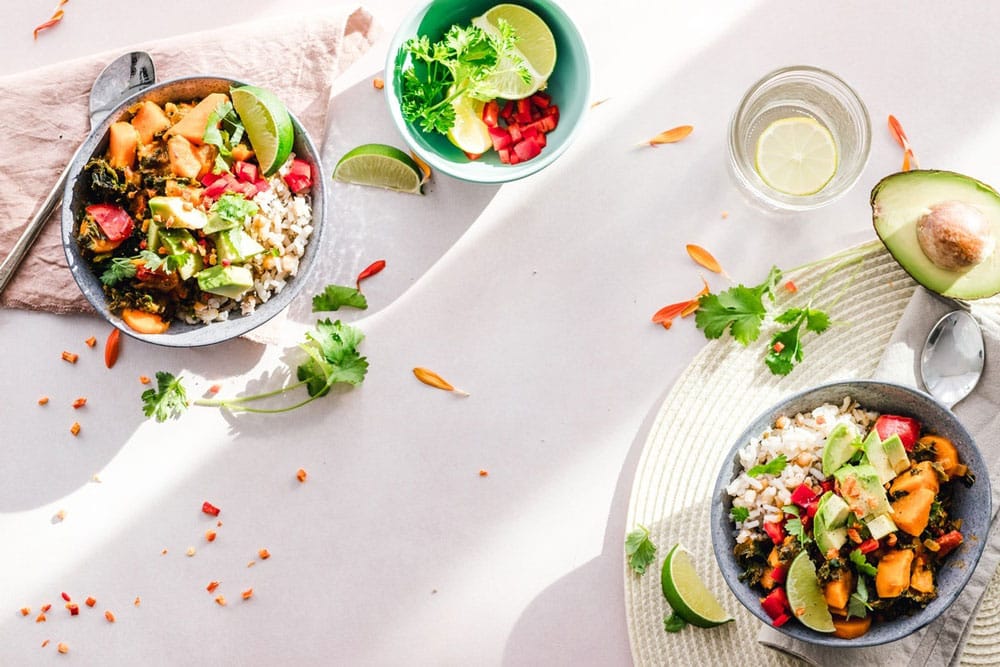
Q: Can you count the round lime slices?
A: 1